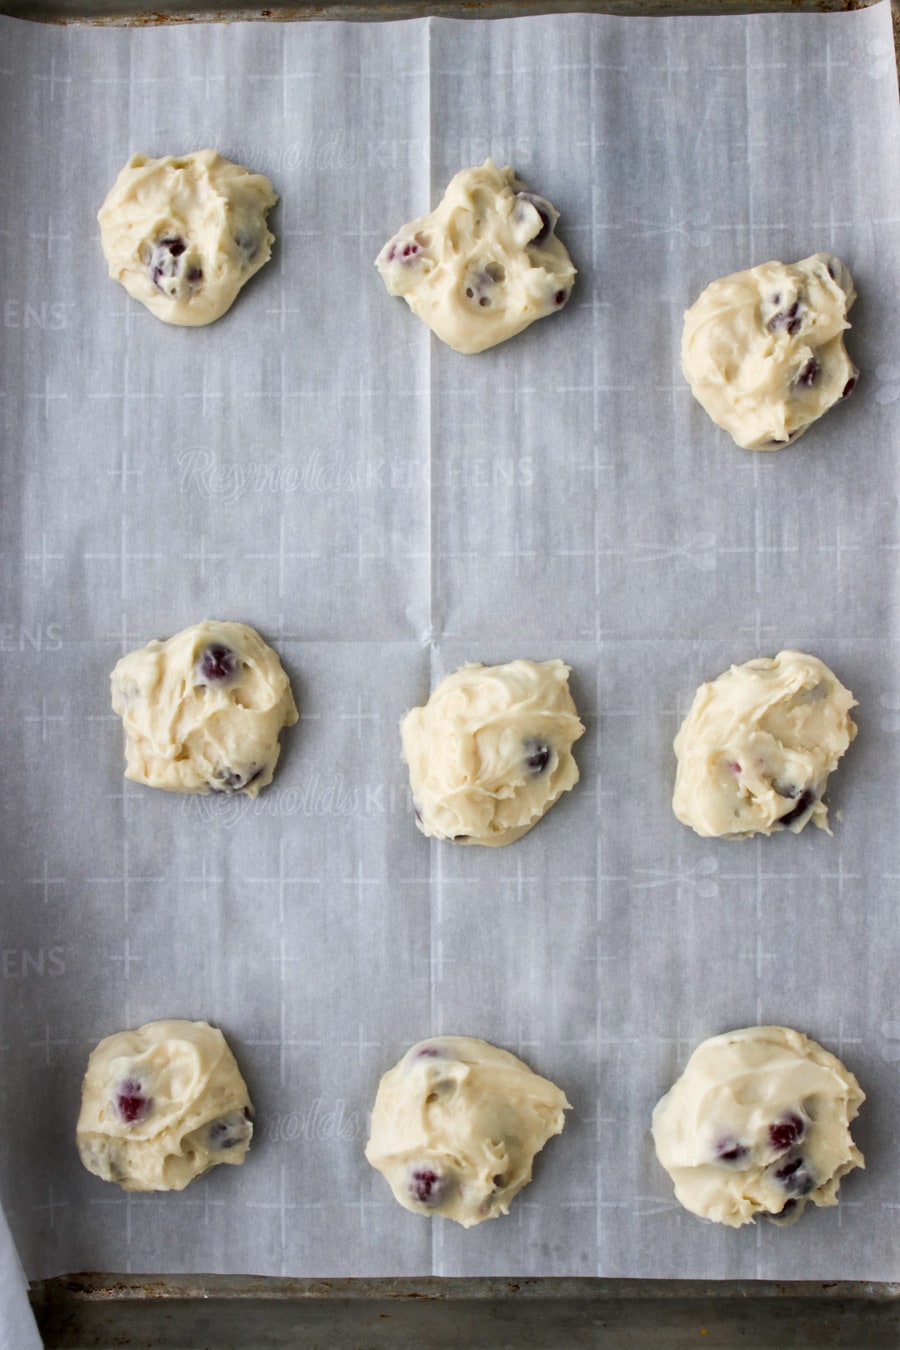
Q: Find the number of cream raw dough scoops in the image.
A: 9